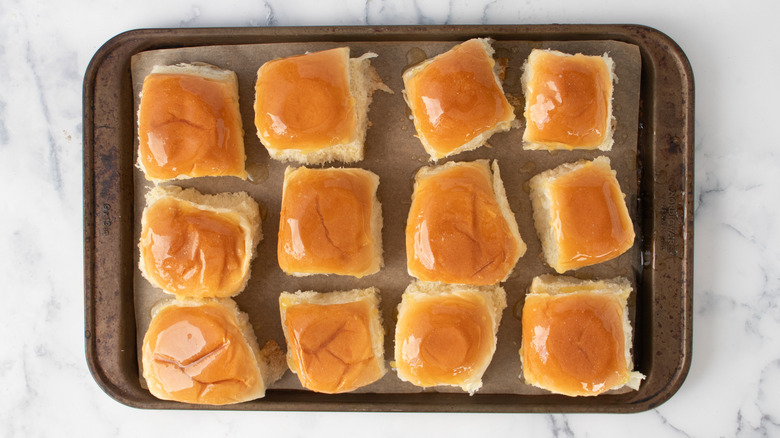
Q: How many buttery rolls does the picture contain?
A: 12